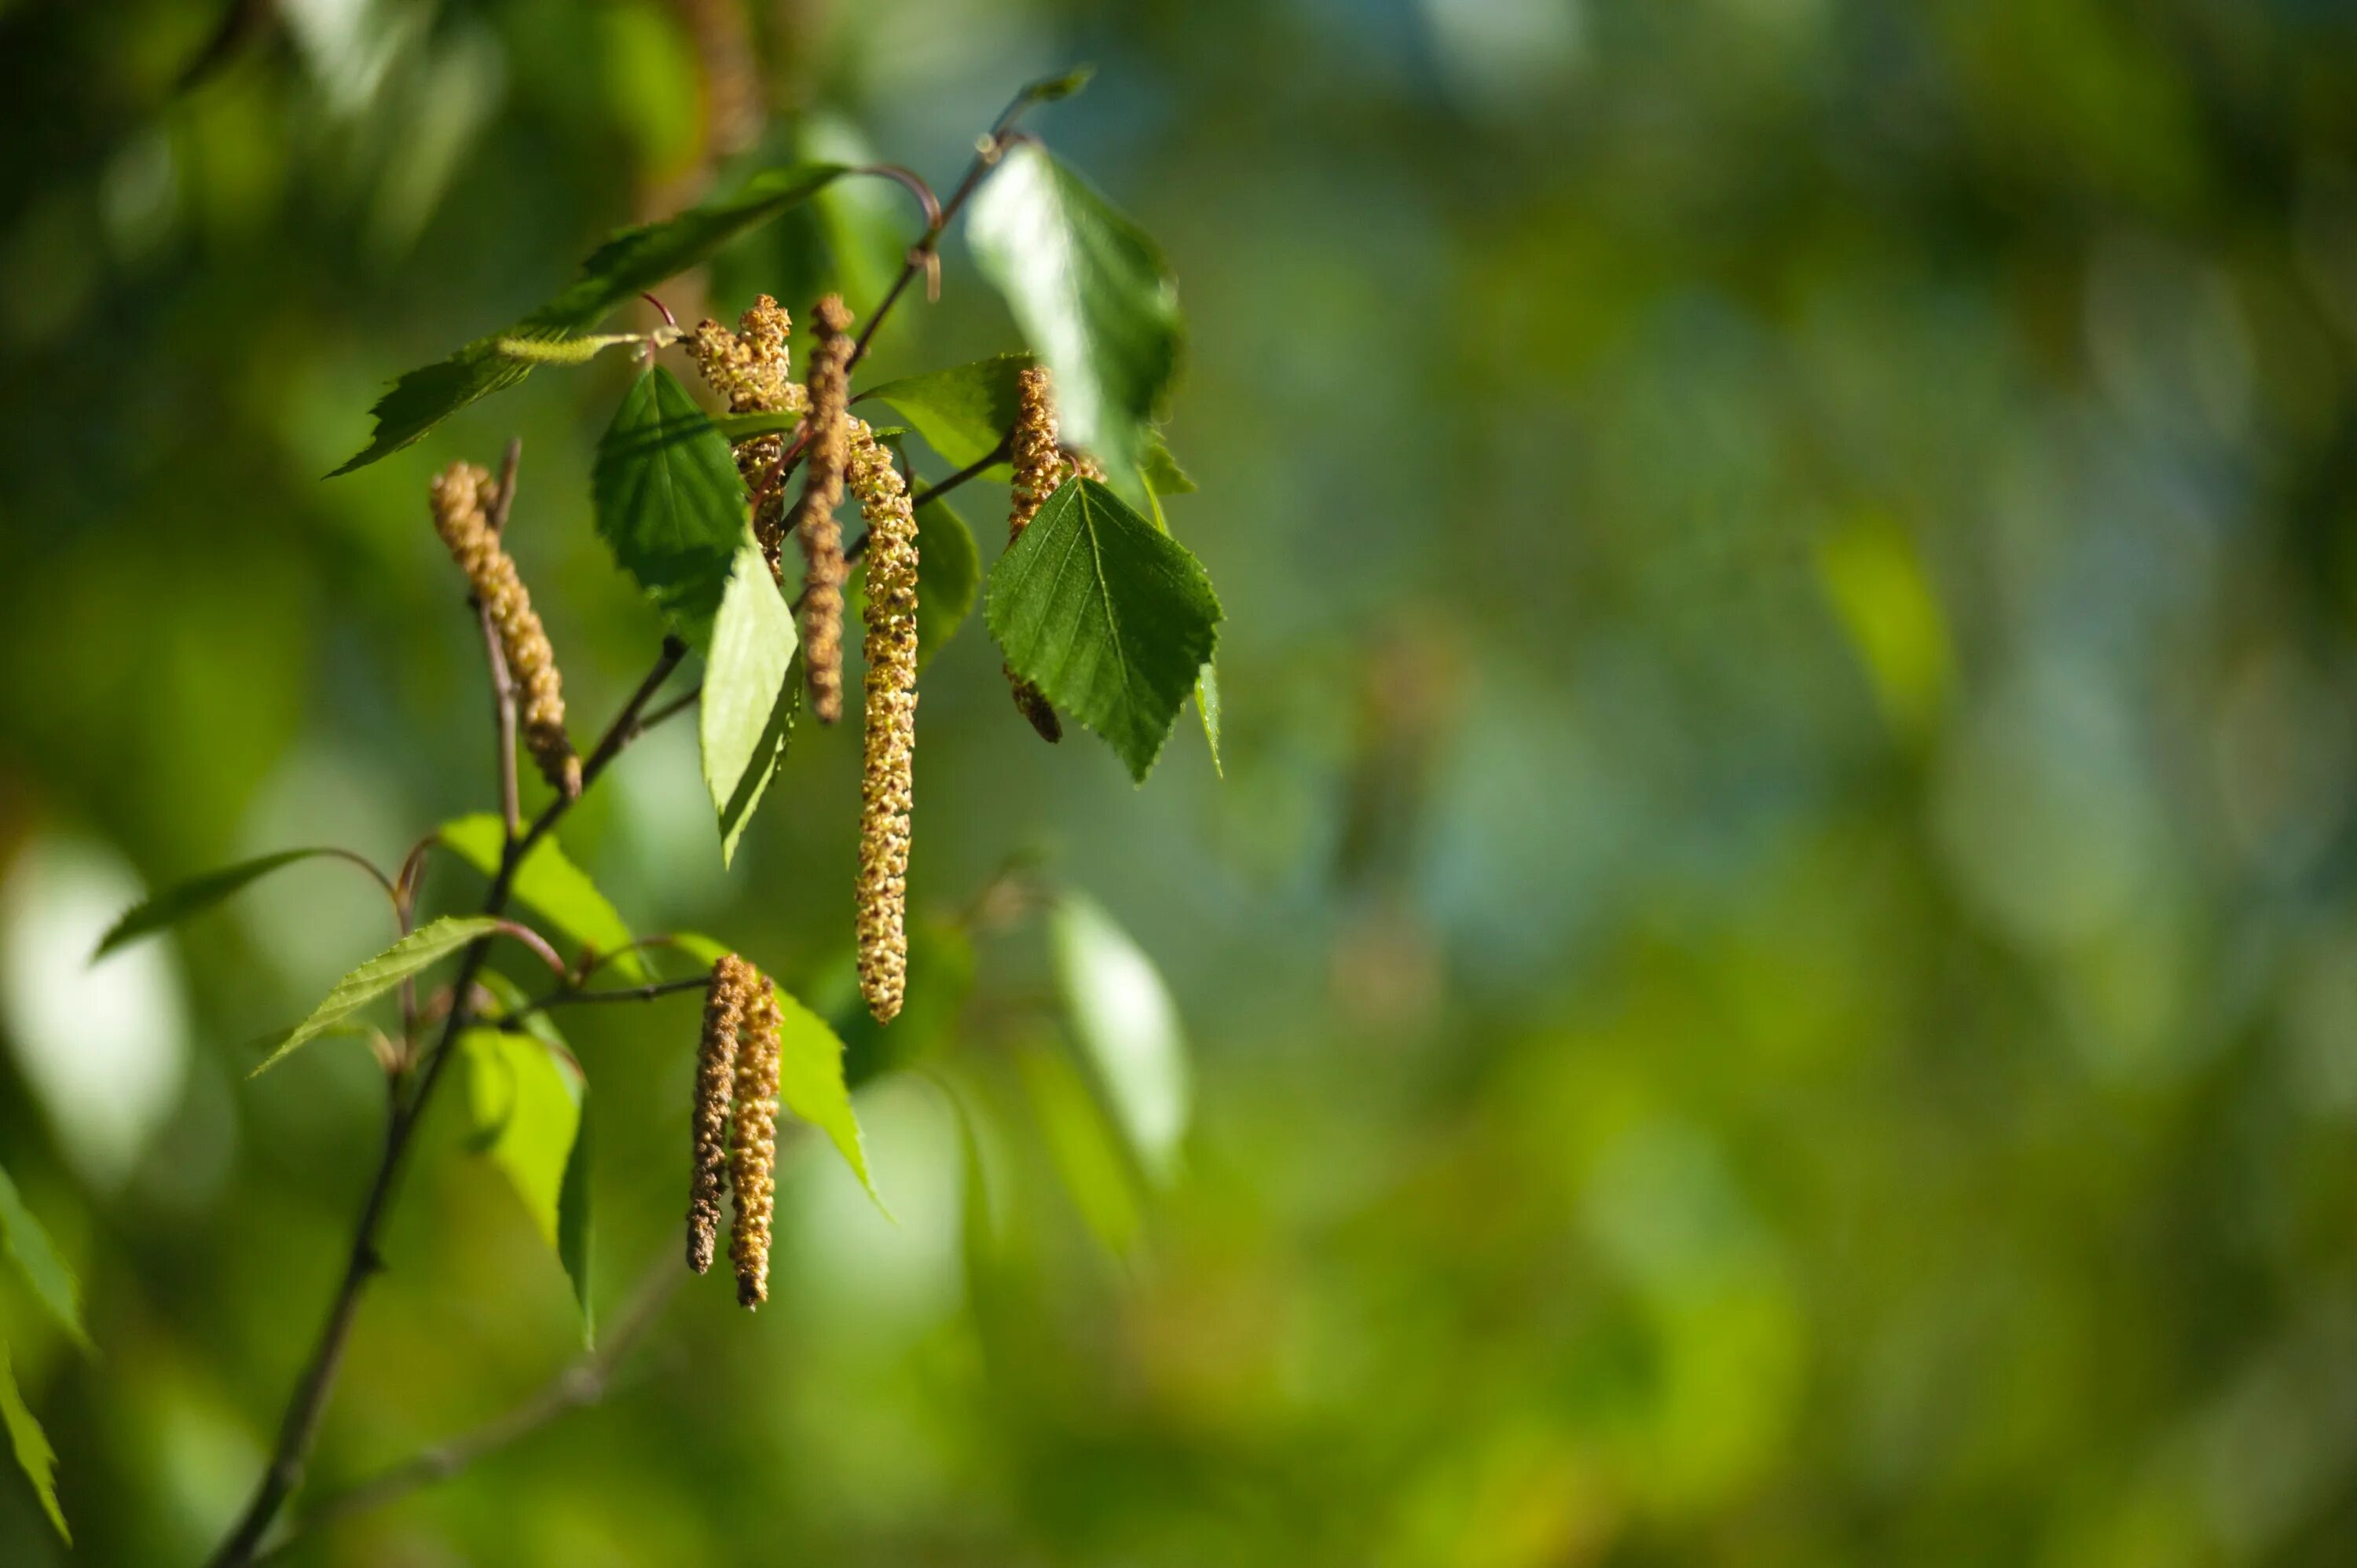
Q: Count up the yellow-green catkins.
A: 1